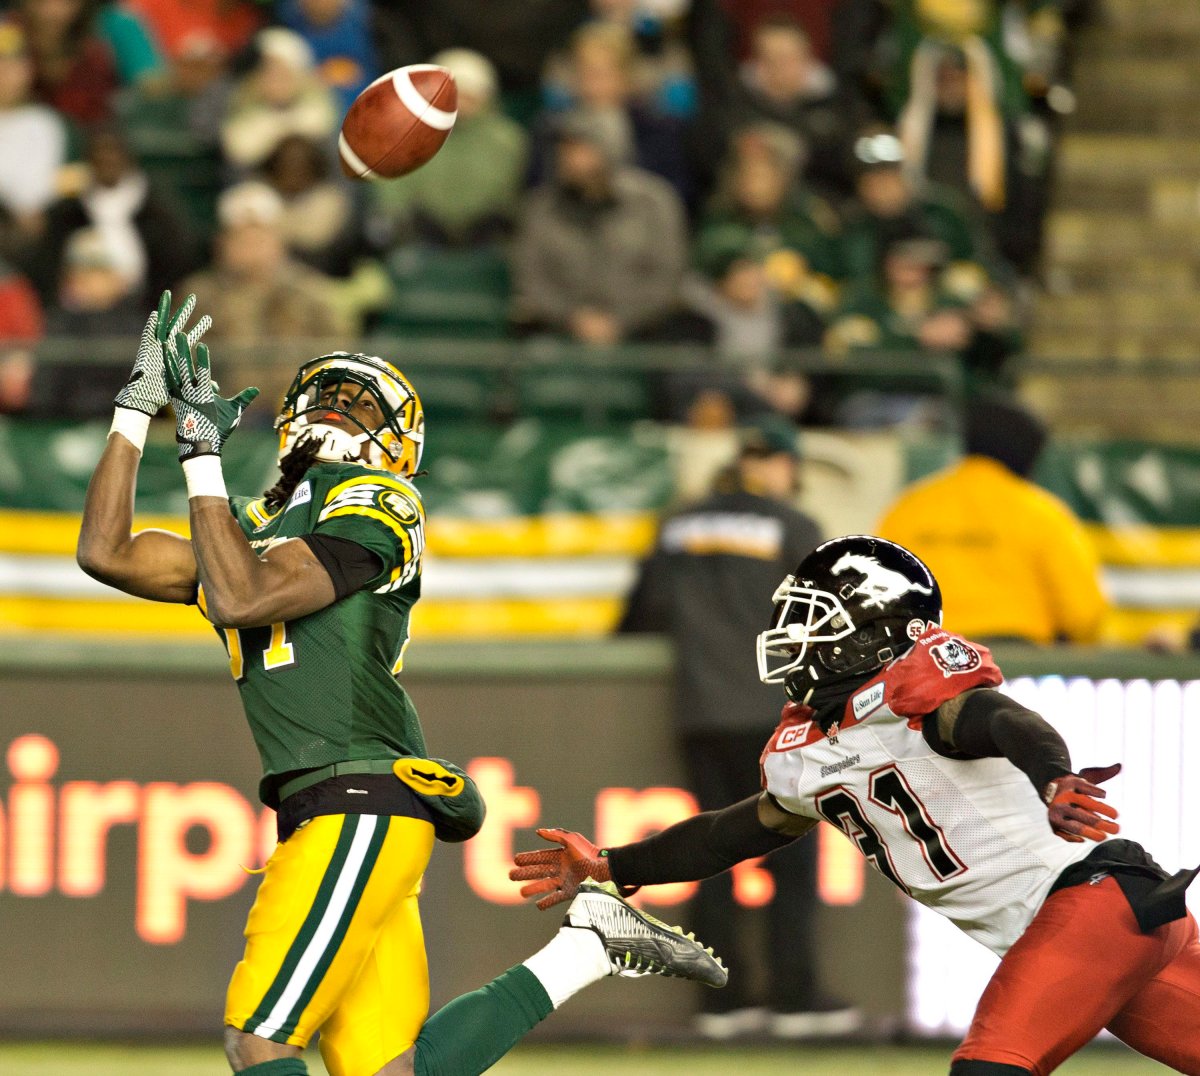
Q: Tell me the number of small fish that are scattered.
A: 0